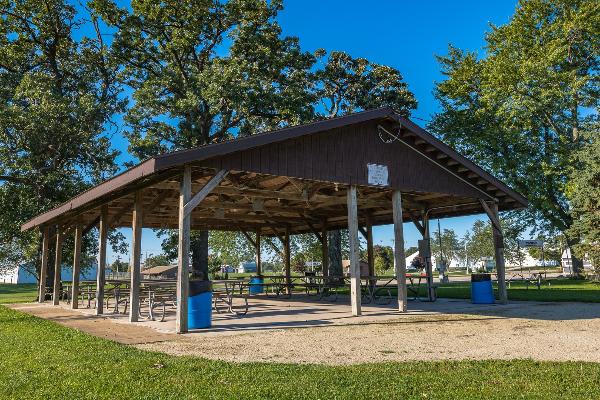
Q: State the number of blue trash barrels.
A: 3